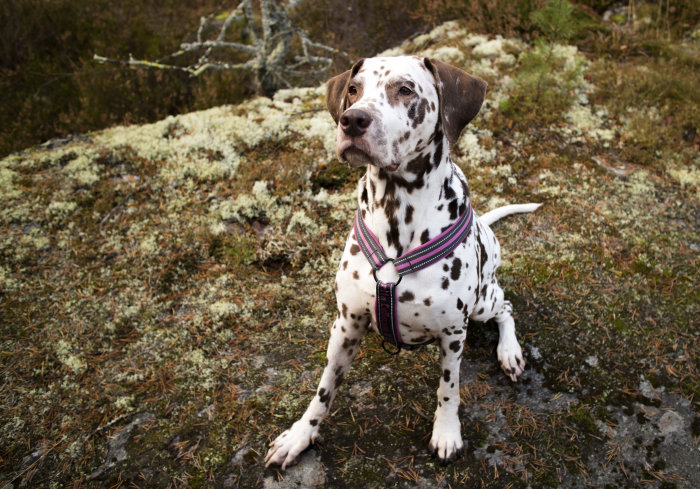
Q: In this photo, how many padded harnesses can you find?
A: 1